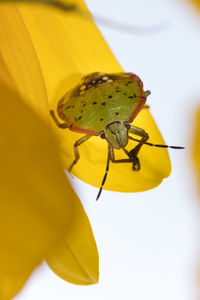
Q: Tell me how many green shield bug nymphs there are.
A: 1